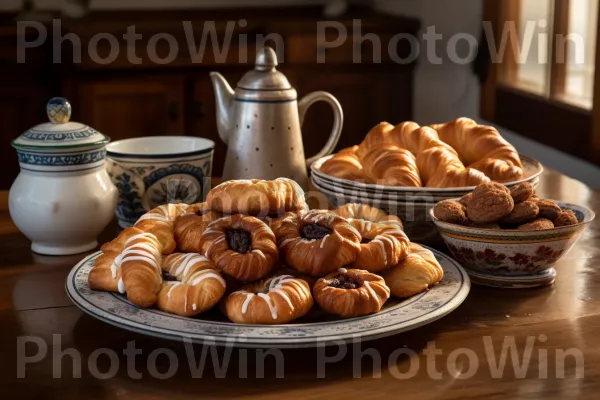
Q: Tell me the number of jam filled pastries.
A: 3